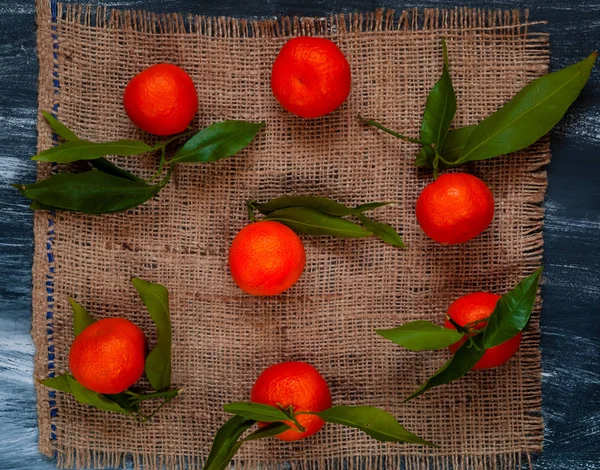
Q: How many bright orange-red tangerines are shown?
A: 7